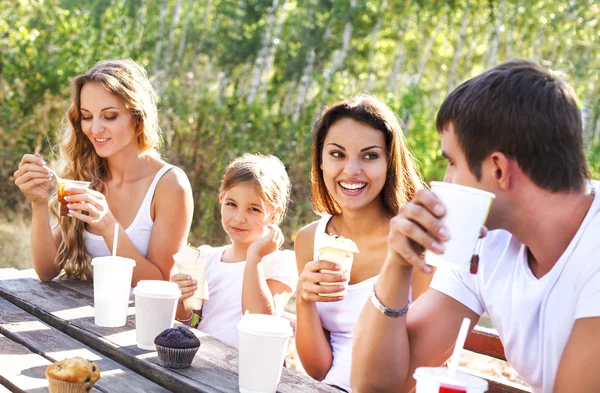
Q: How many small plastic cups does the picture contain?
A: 1